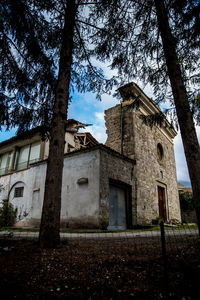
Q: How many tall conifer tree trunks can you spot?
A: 2